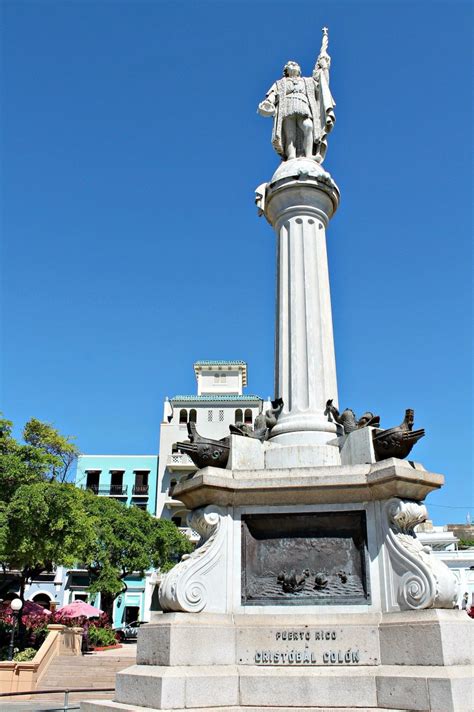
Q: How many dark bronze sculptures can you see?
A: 4